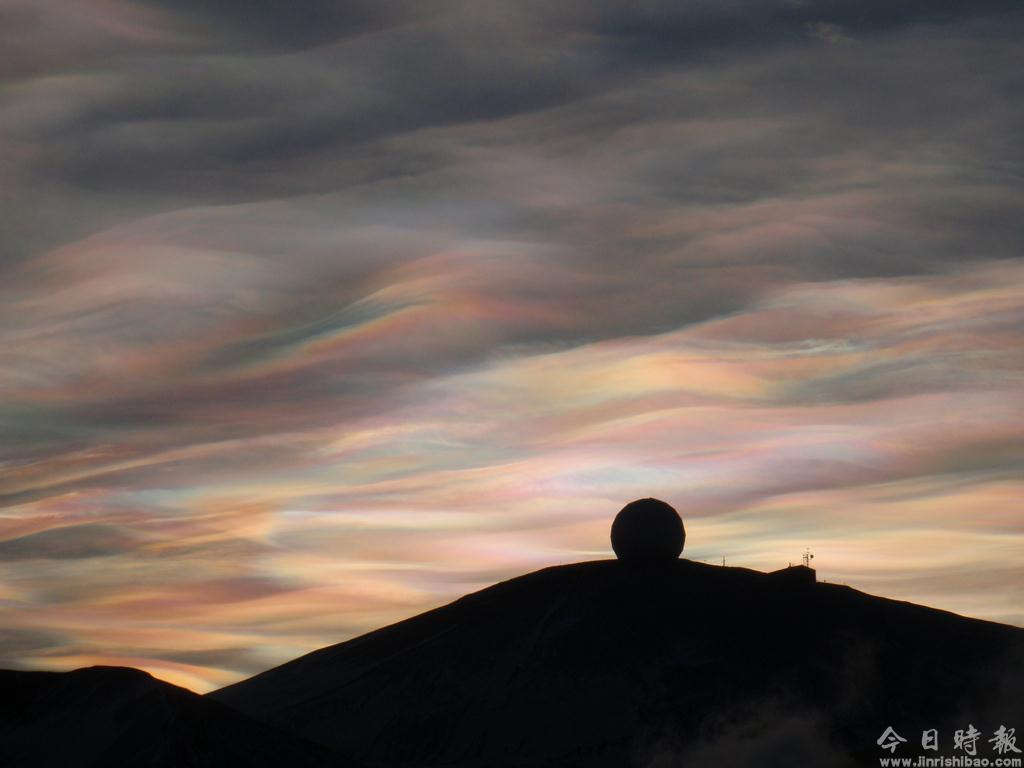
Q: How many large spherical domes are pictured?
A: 1